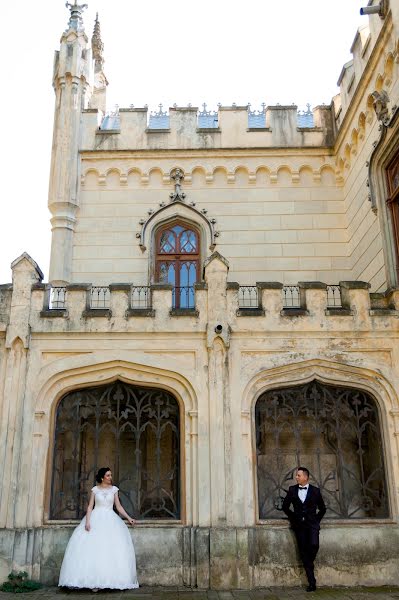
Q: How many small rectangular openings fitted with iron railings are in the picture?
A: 7